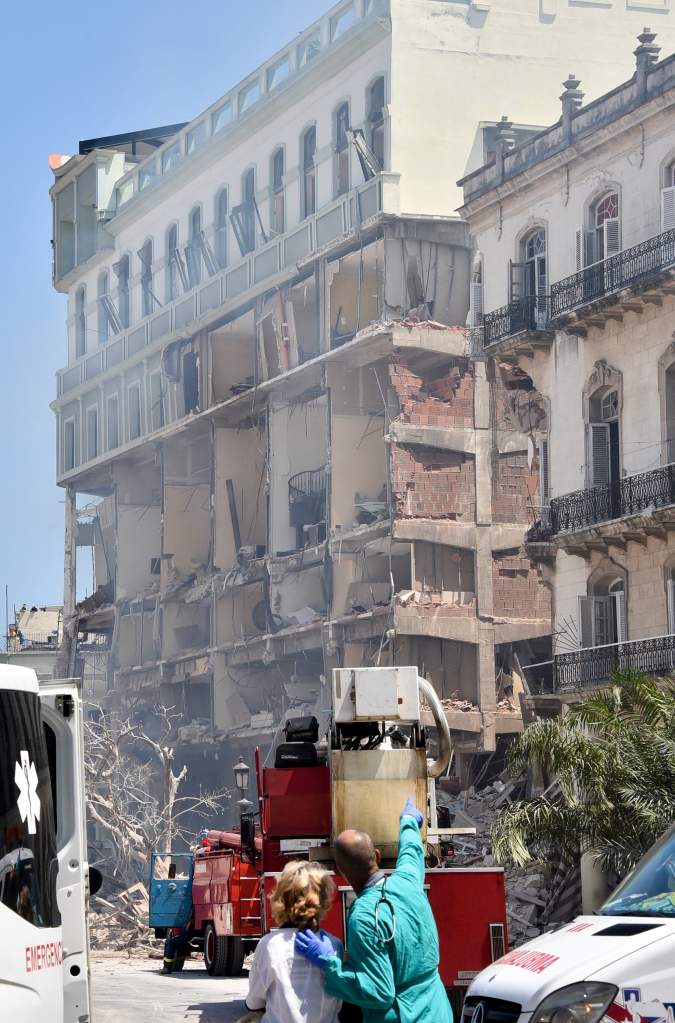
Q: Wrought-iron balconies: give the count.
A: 4